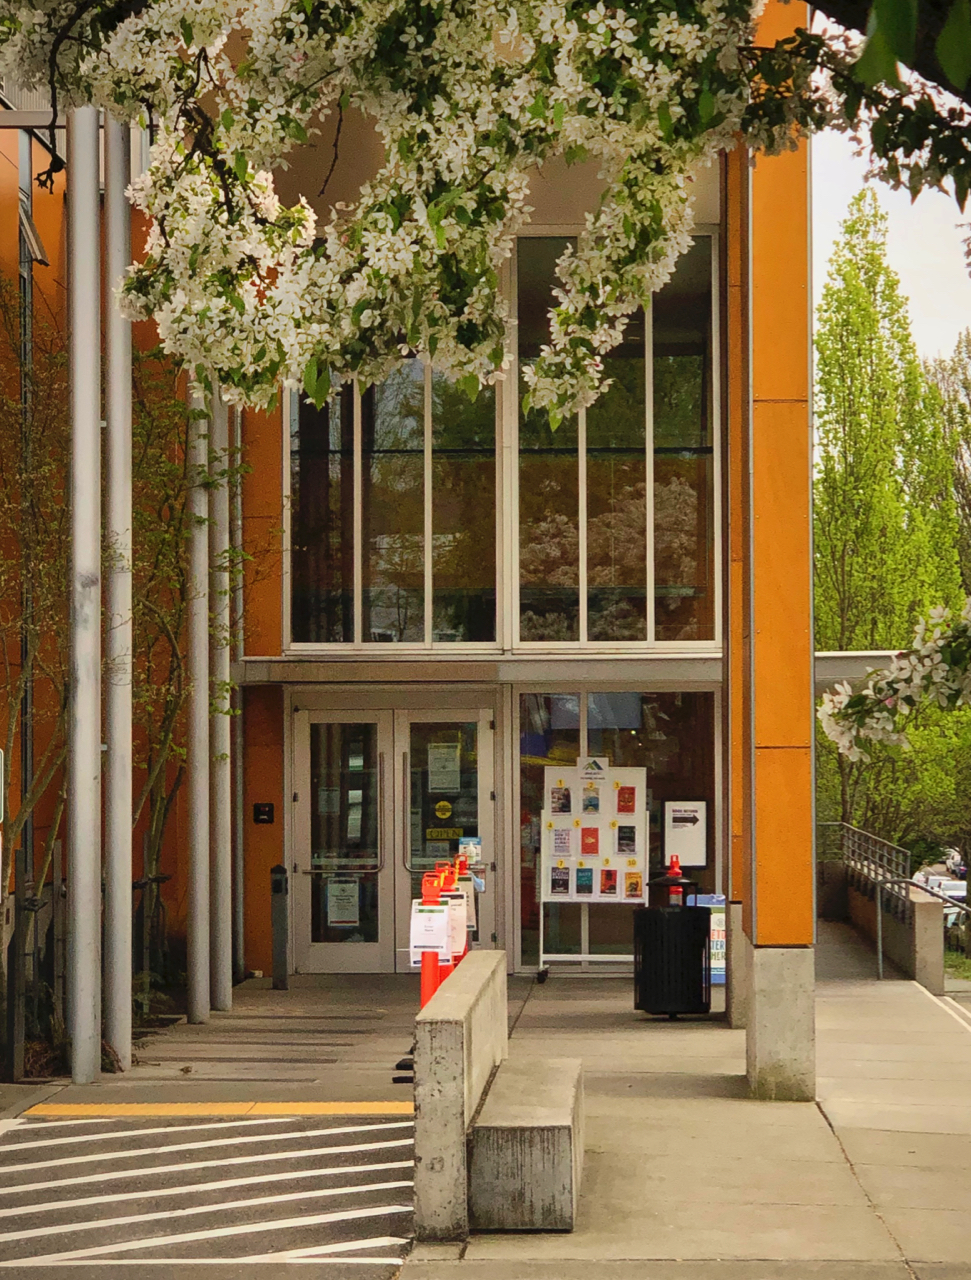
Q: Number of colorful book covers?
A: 10